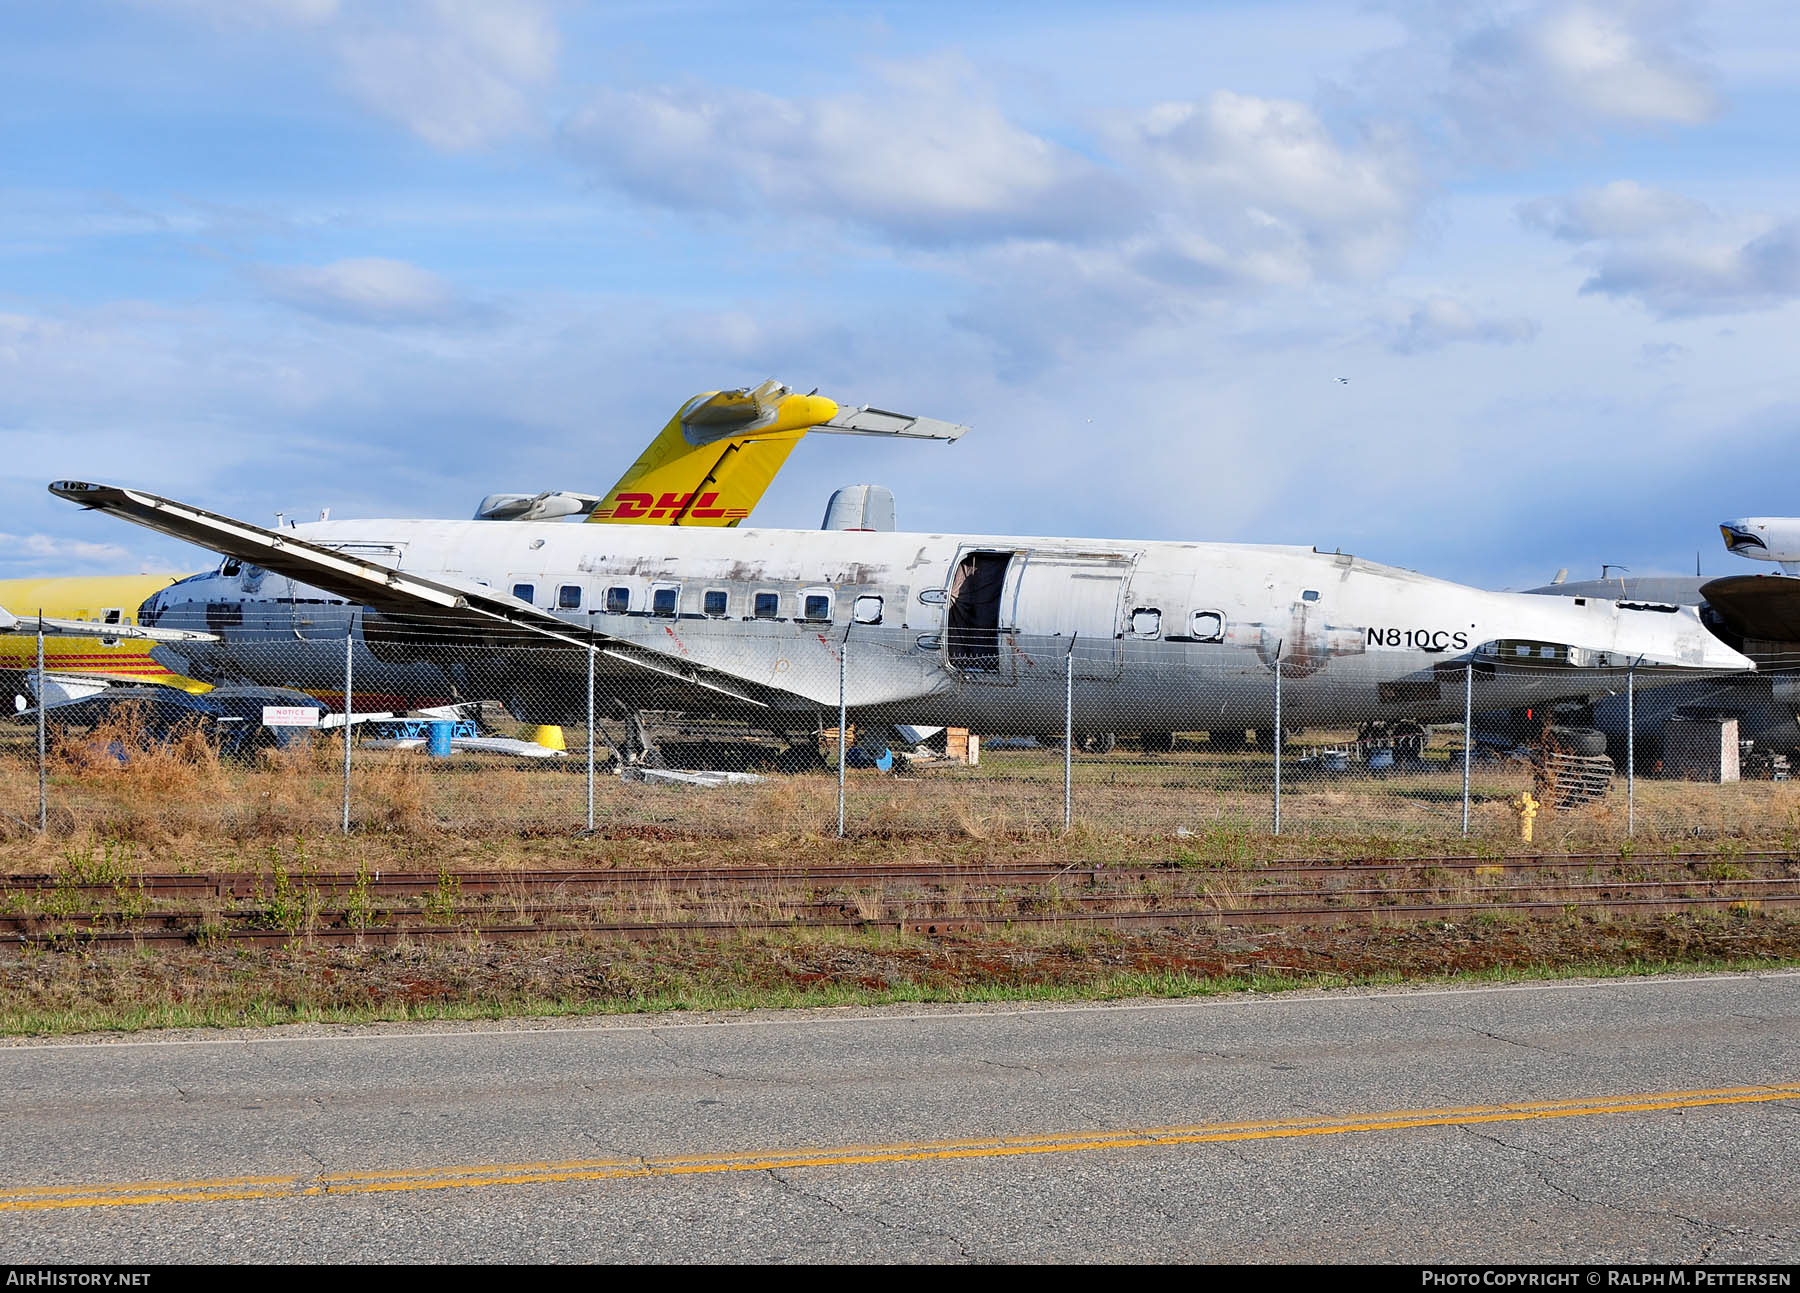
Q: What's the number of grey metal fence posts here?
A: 8